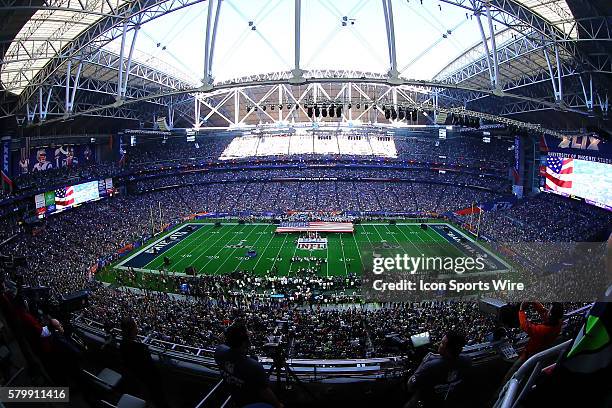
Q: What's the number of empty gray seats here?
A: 2